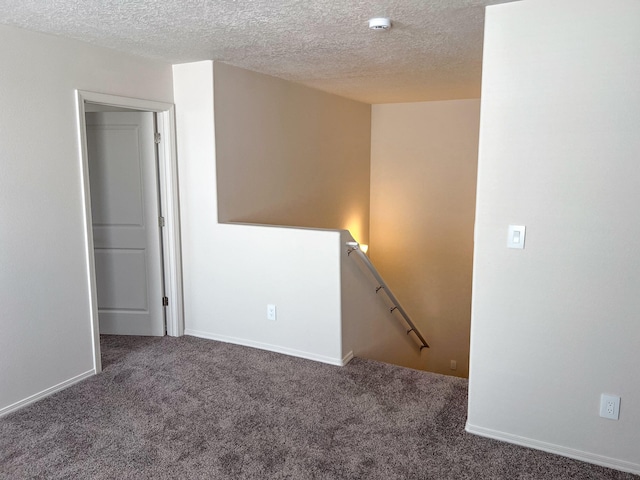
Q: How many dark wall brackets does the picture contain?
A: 5